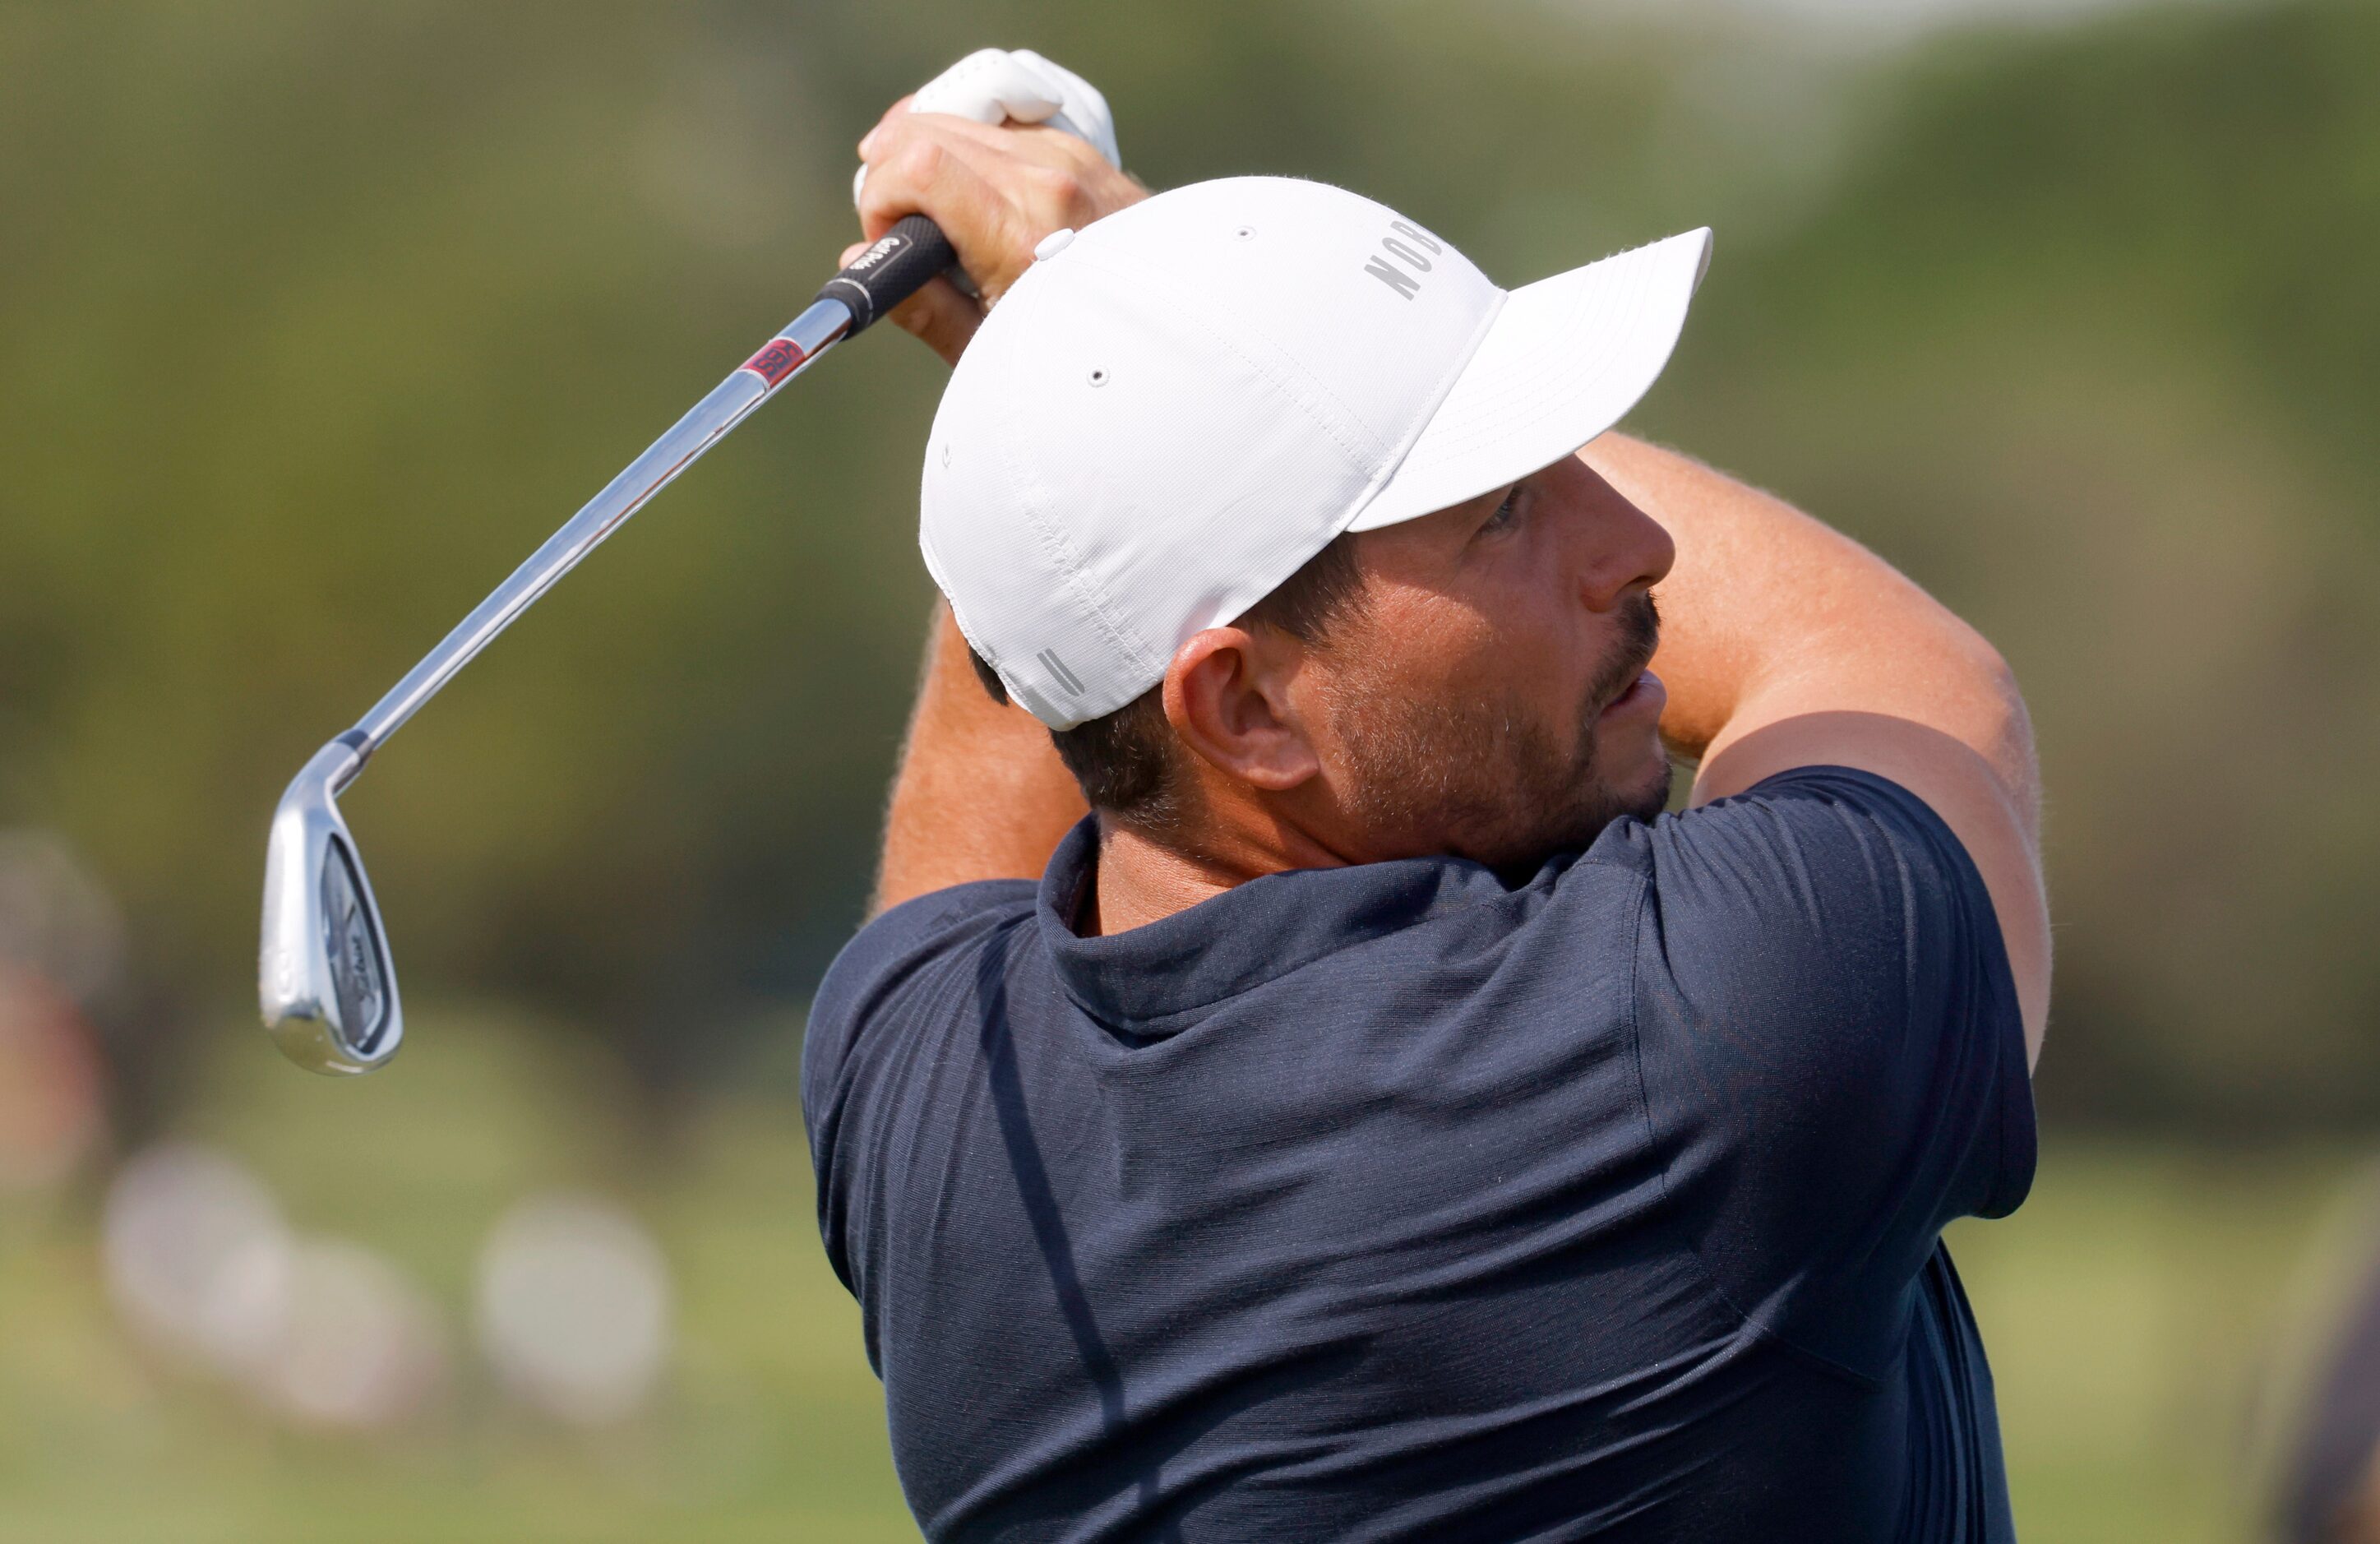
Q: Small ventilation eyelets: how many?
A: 3